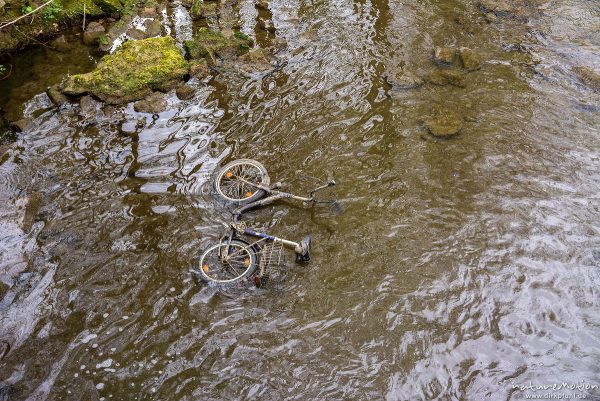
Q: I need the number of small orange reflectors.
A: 4